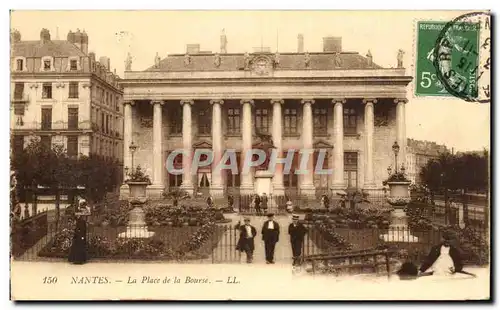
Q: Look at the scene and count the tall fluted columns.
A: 10